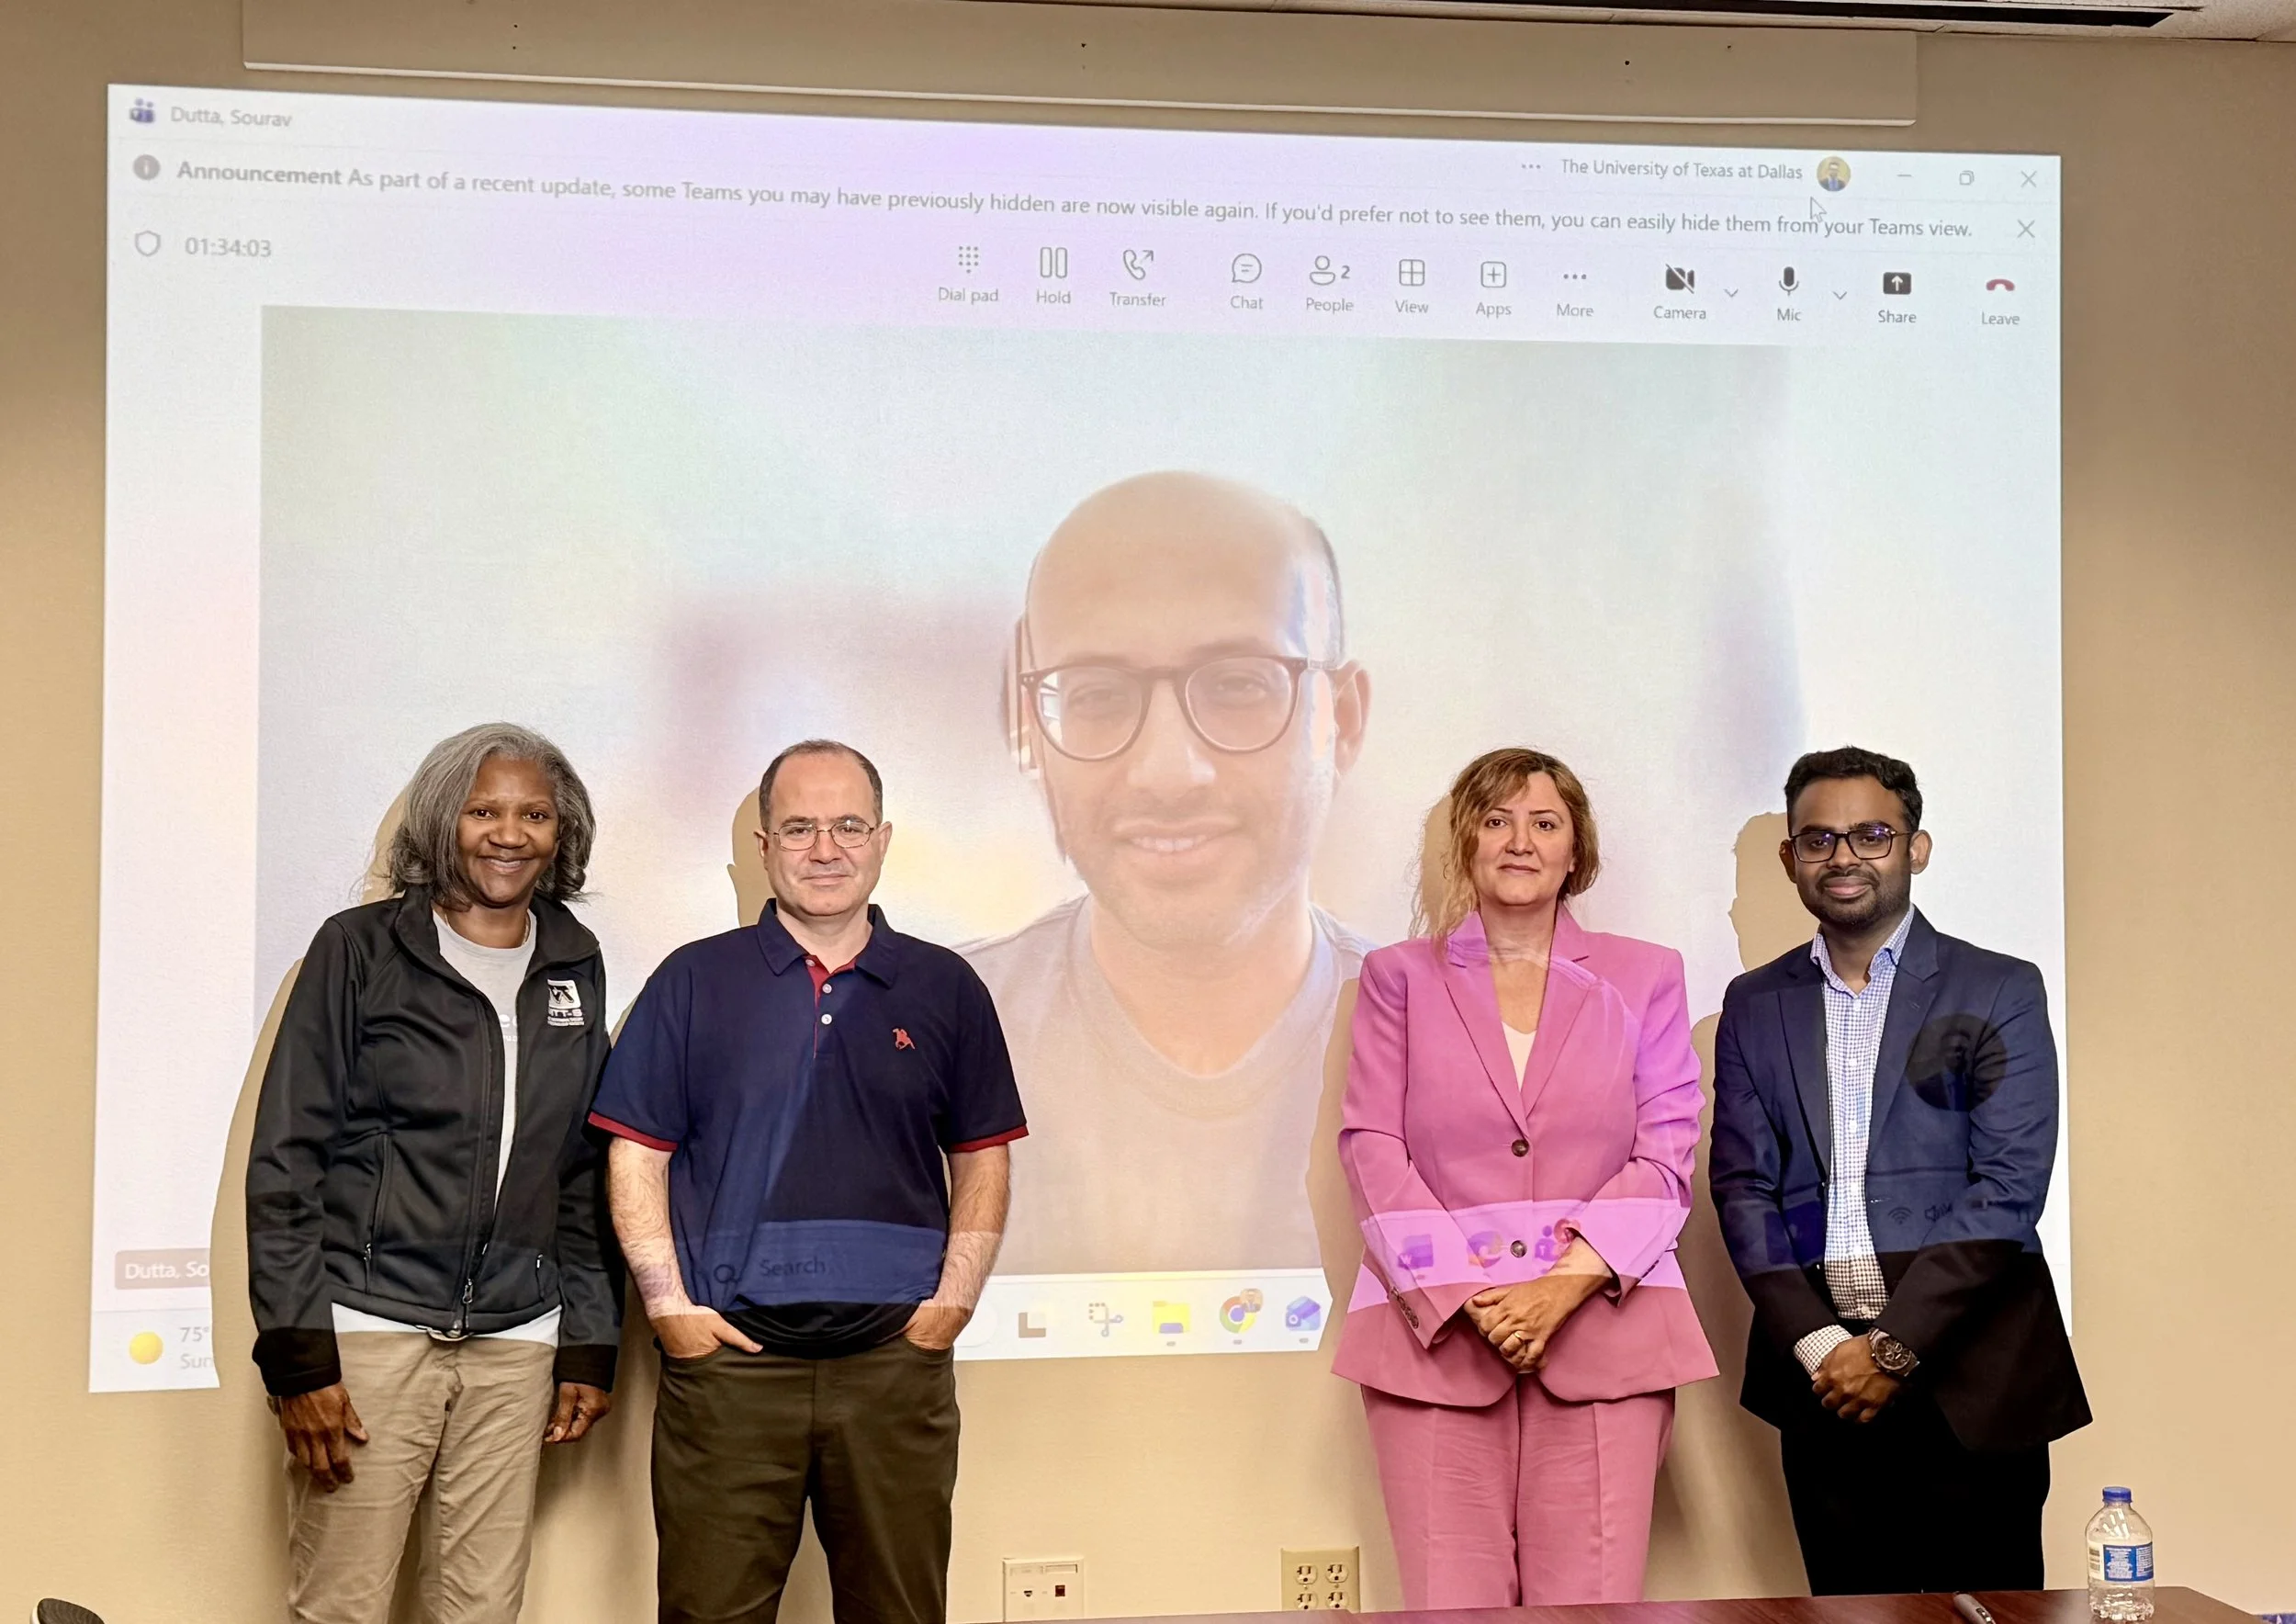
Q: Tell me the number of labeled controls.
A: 12